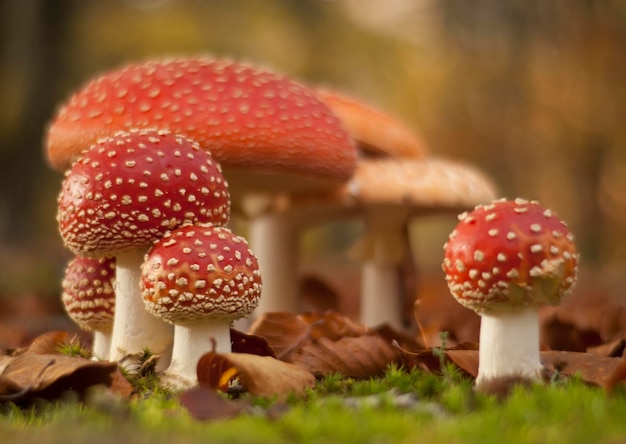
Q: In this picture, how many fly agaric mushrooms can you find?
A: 7